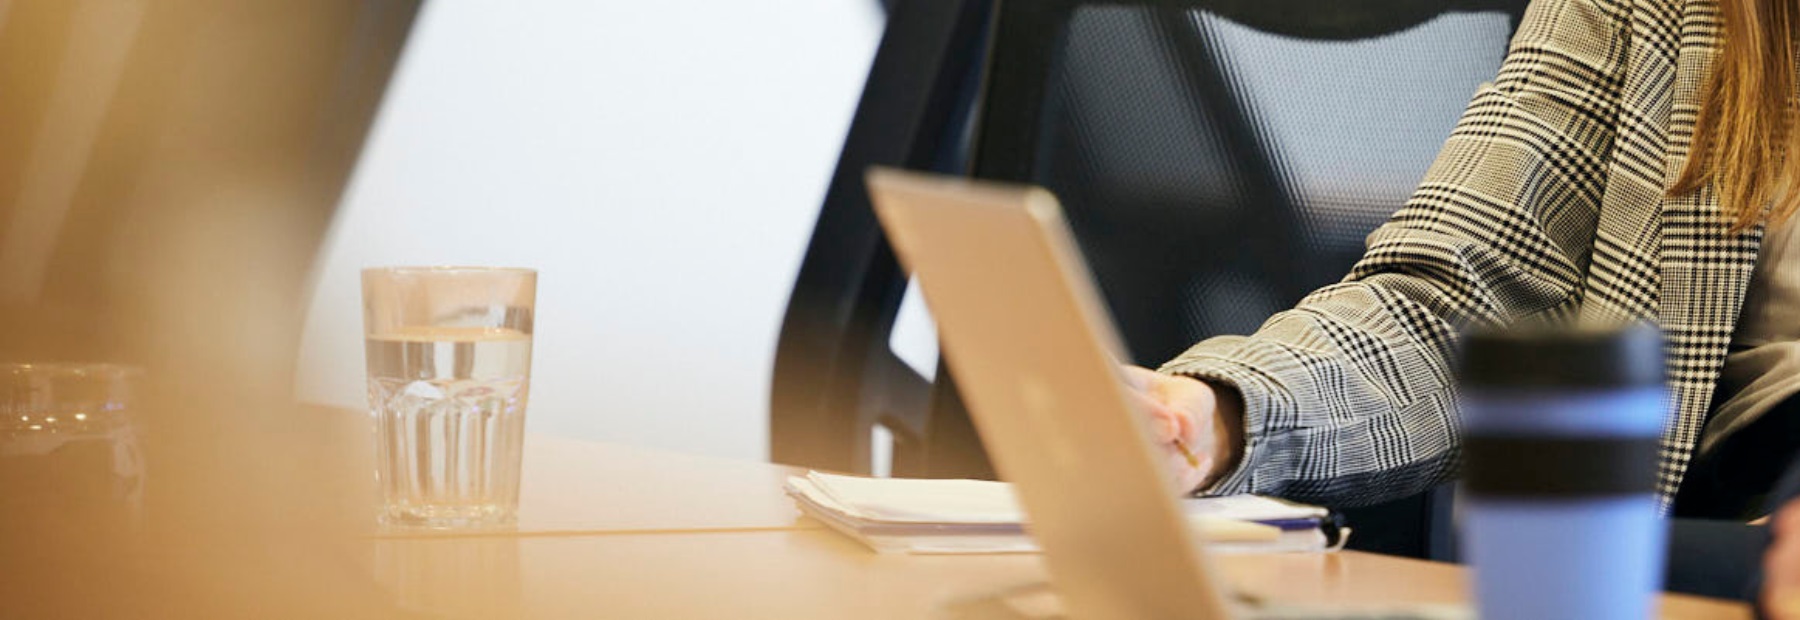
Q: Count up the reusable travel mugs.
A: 1